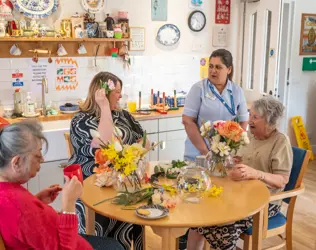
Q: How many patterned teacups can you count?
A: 3